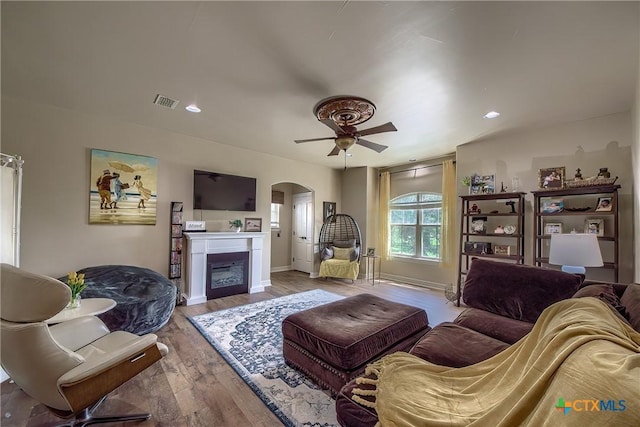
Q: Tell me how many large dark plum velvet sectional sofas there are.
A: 1